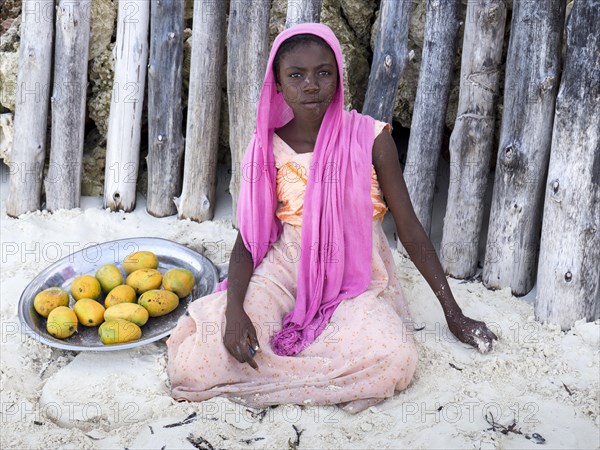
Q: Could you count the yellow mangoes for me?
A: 12